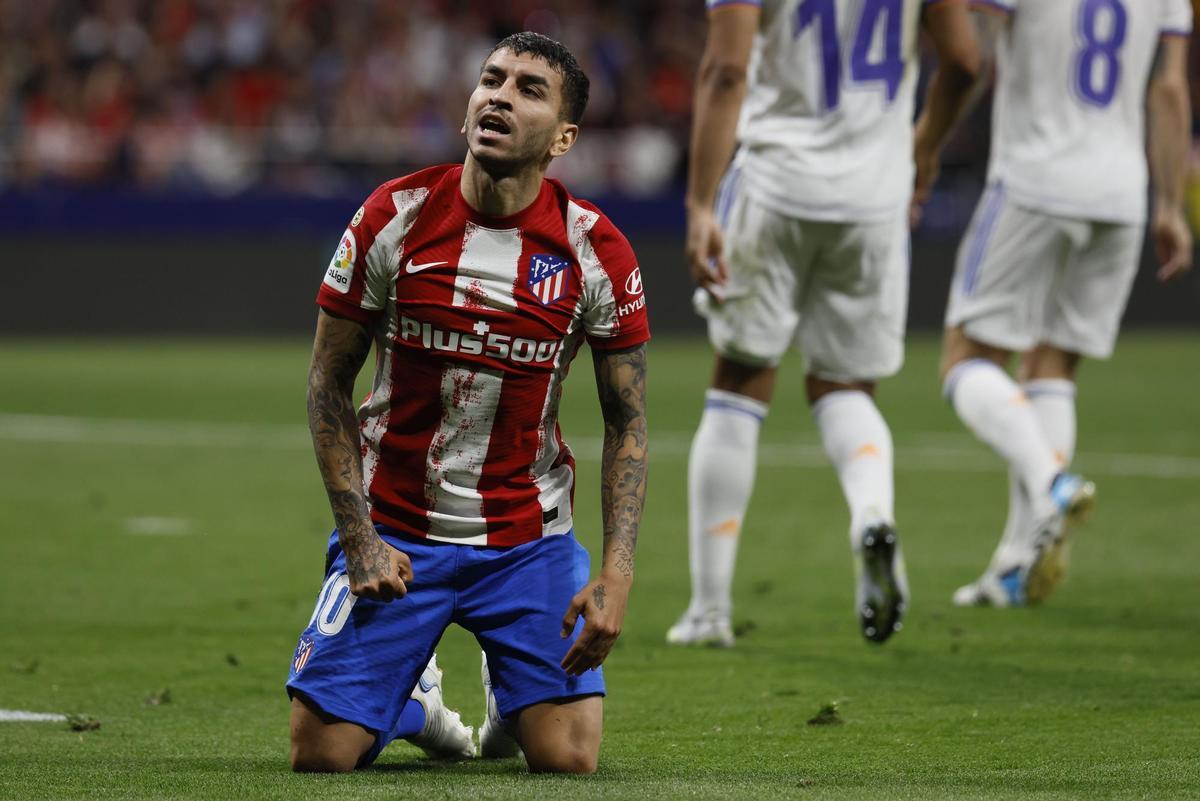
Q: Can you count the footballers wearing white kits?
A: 2